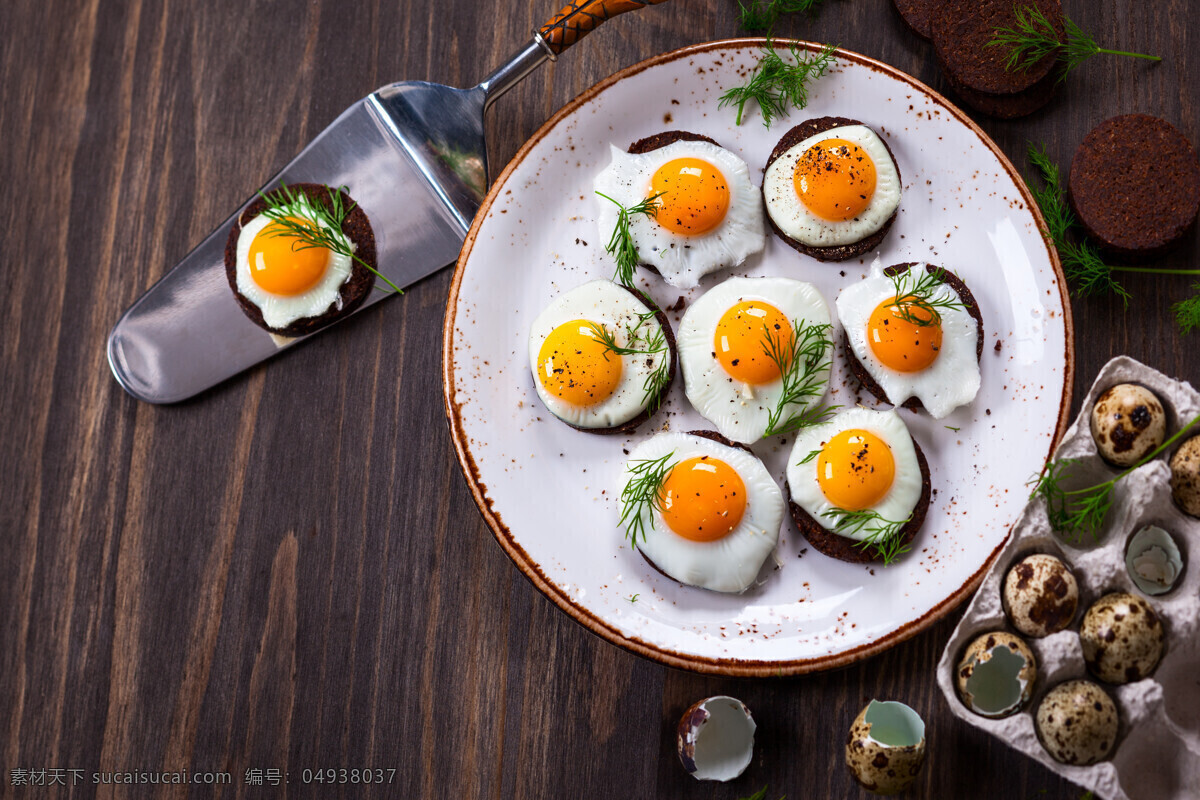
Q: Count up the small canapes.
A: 8